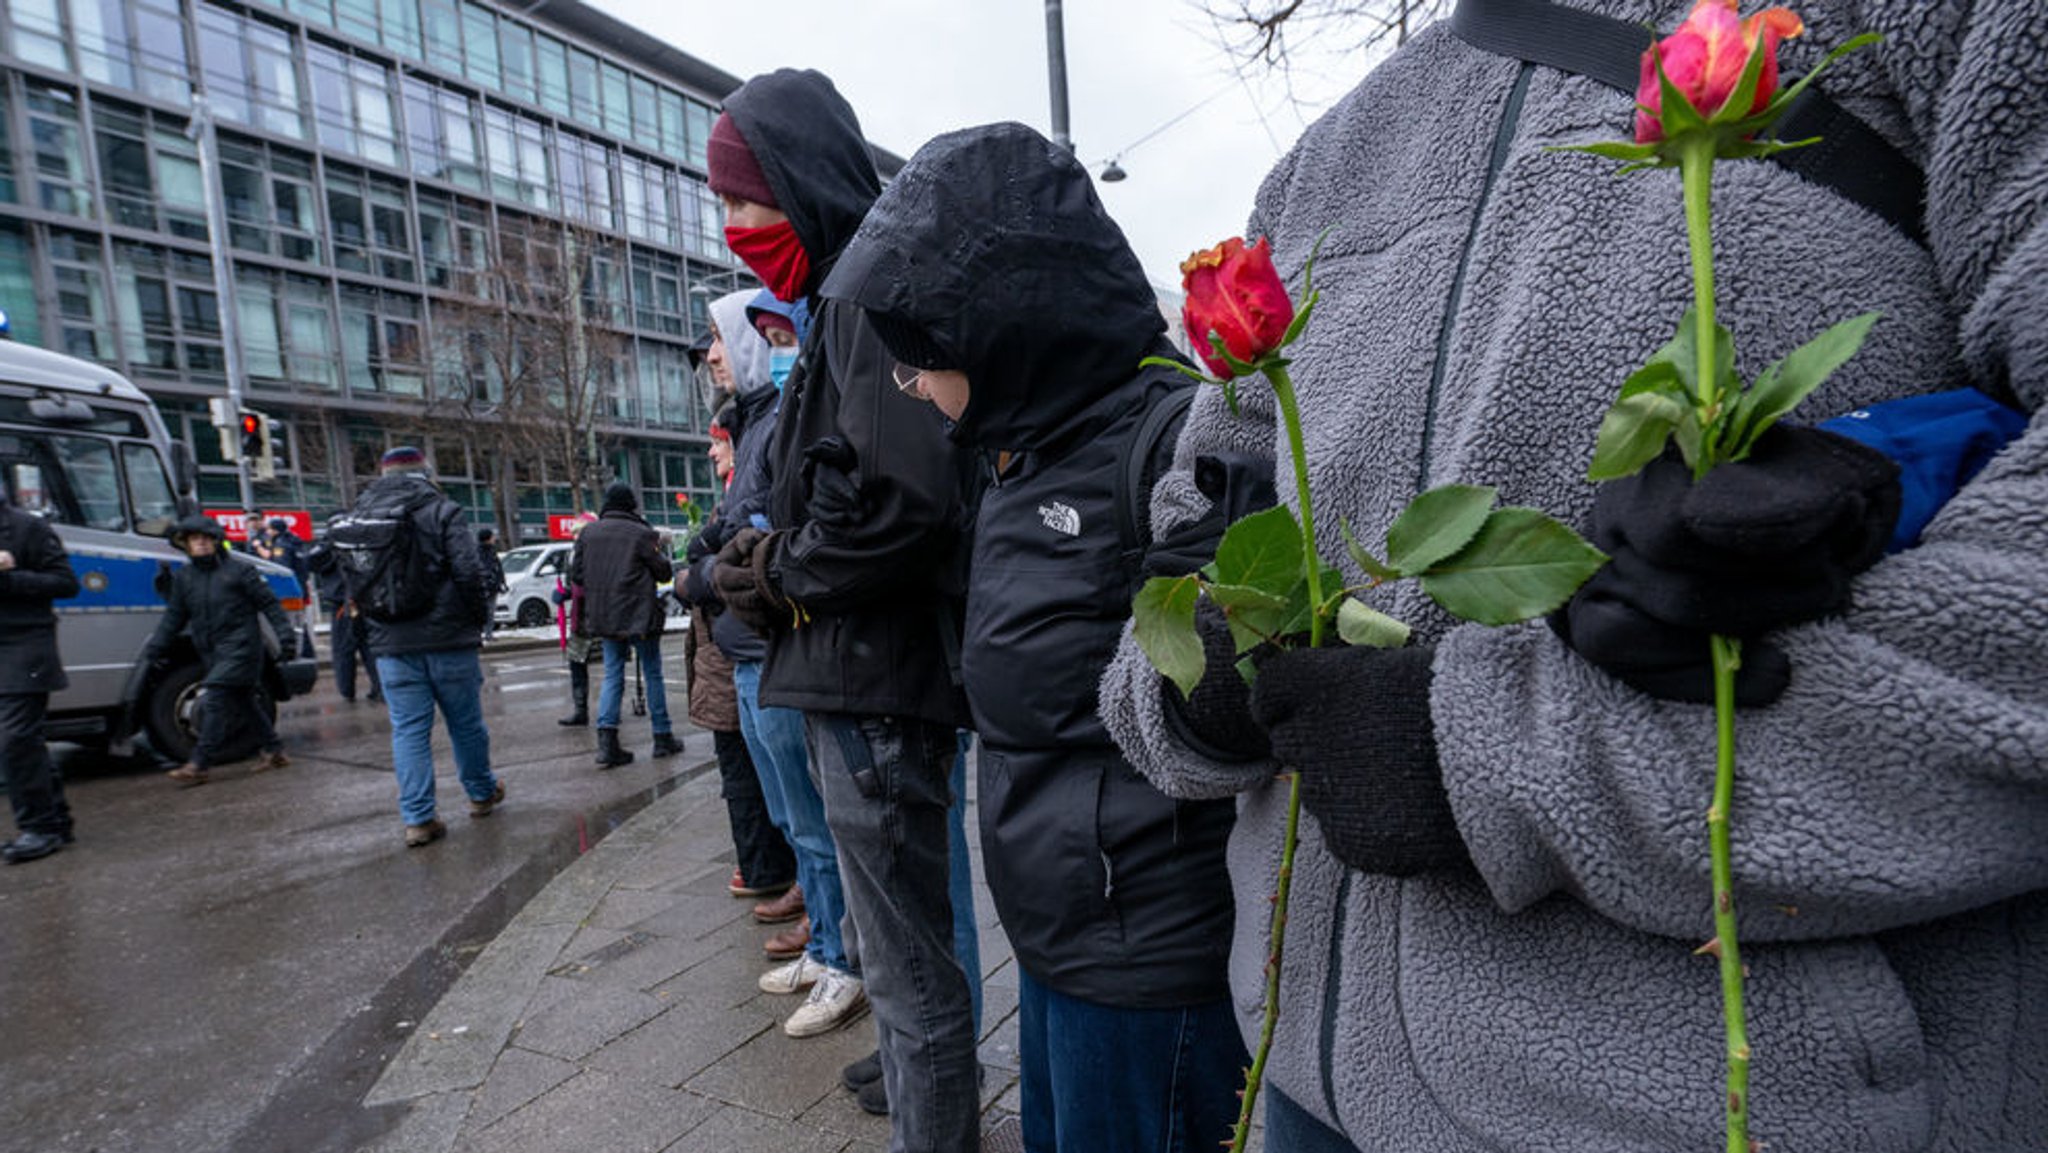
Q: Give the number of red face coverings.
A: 1